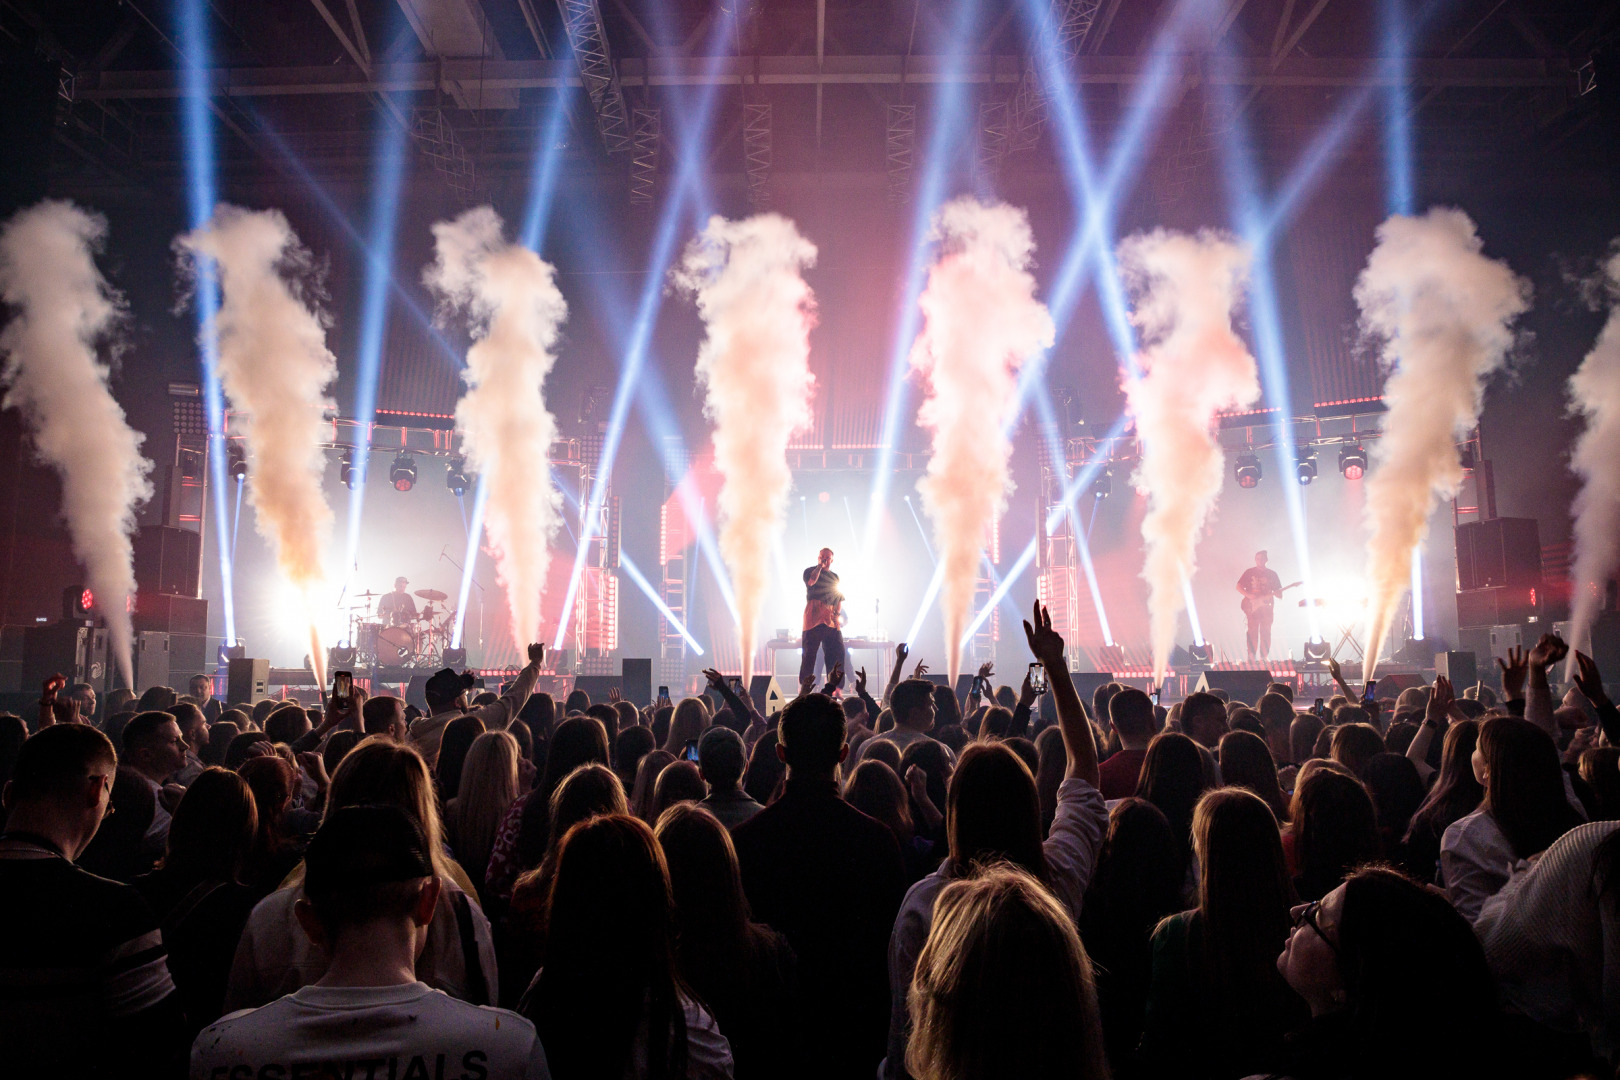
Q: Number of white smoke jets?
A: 8